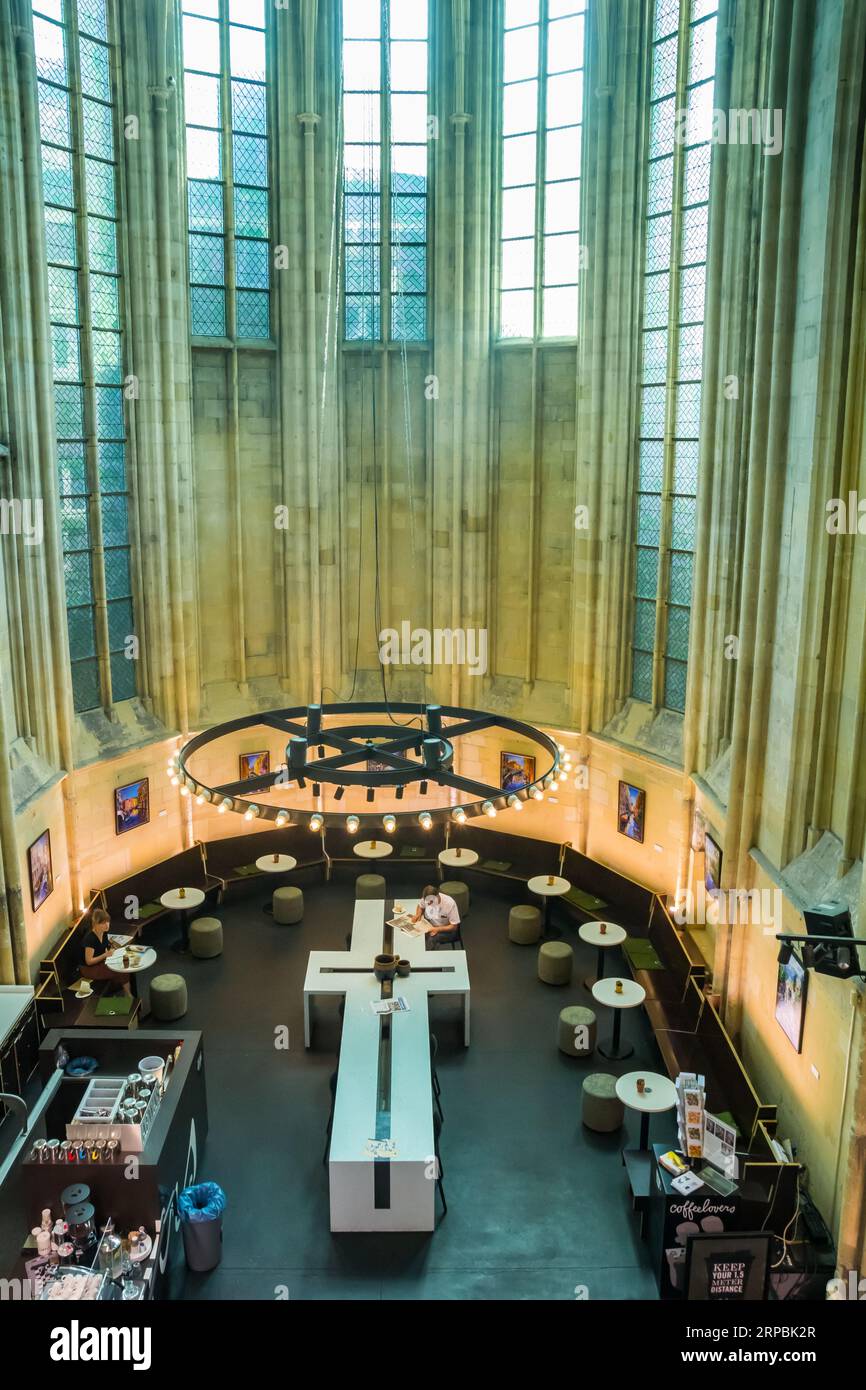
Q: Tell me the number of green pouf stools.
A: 9